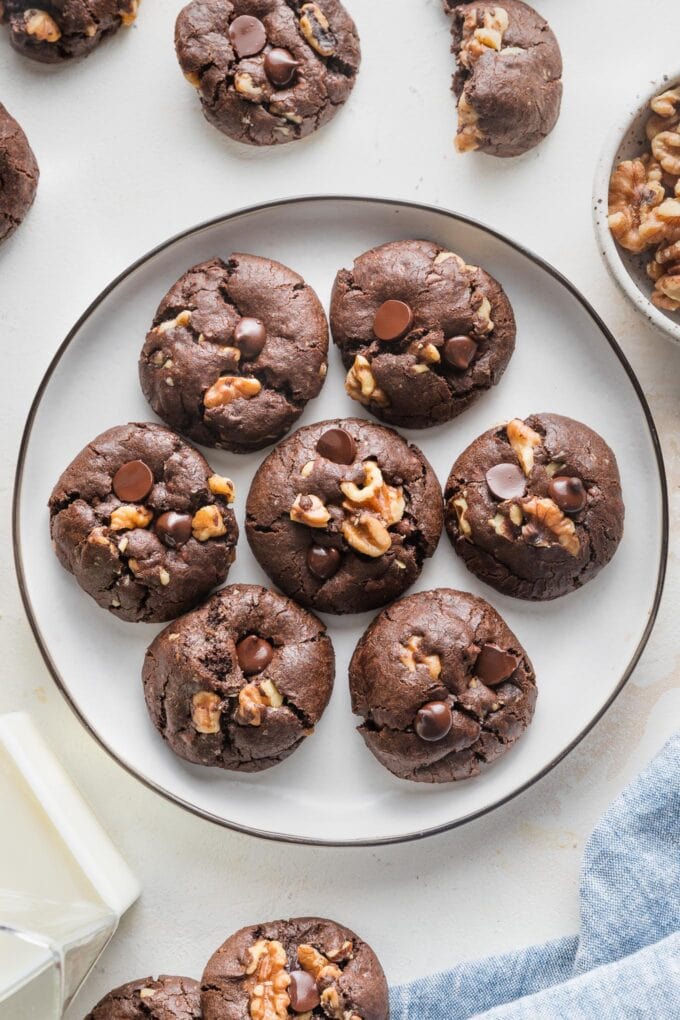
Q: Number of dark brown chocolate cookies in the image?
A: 13